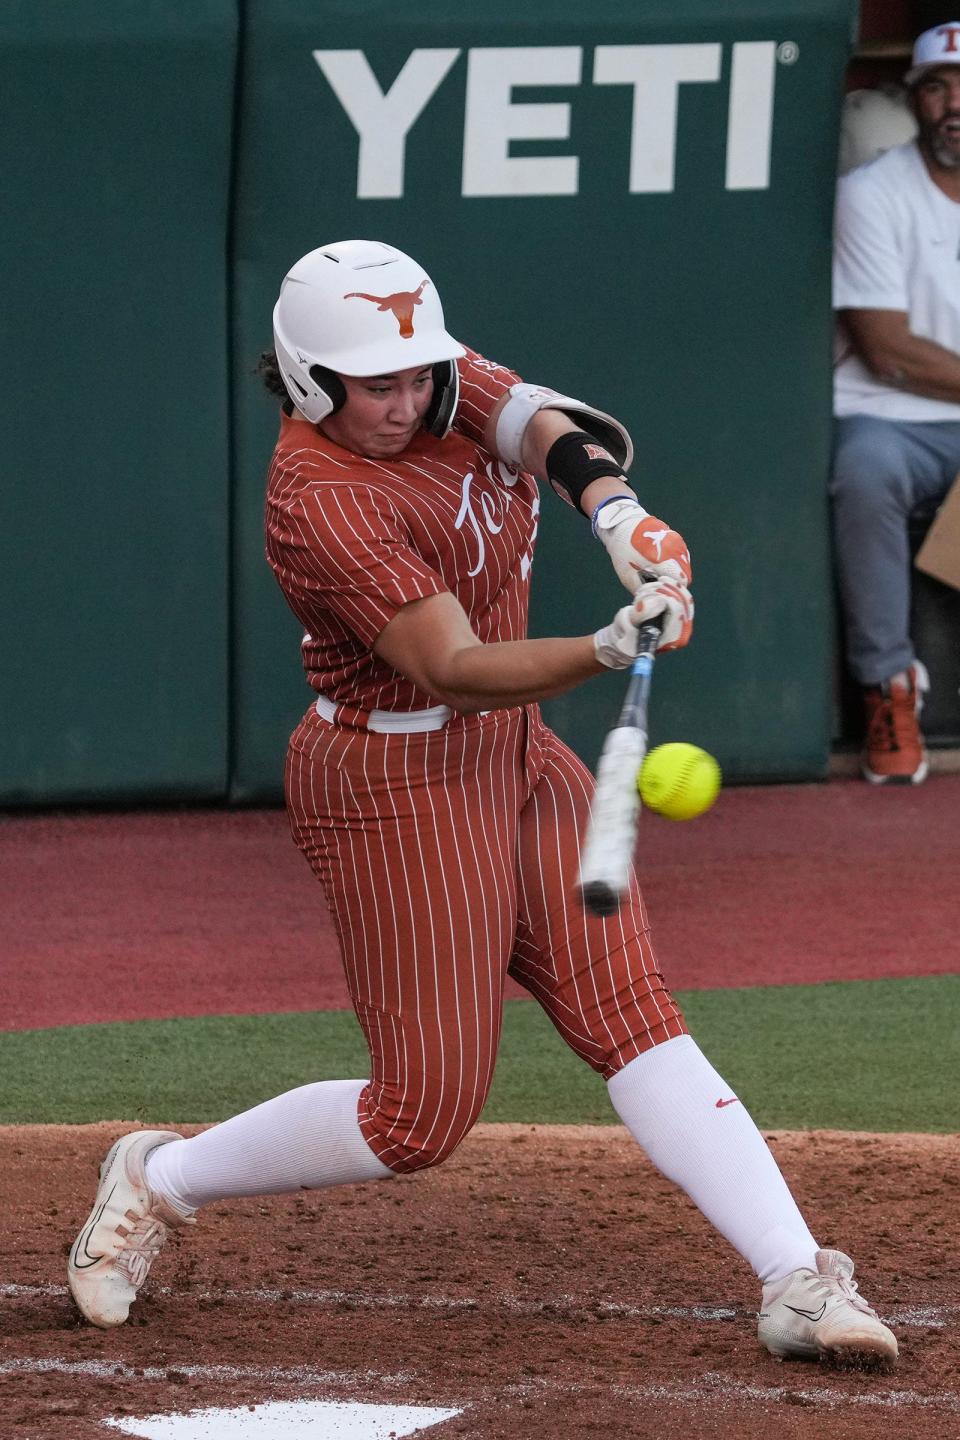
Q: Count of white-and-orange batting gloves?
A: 2